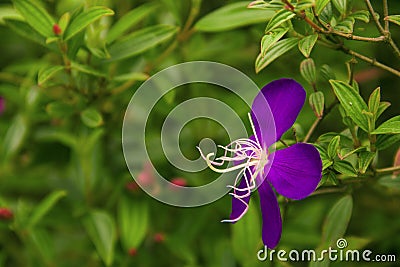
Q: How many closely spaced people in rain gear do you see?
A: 0